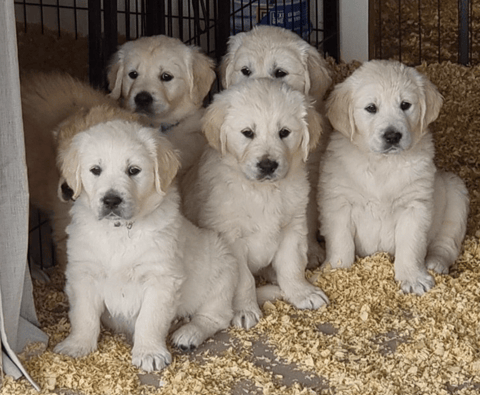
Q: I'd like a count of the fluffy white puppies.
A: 5